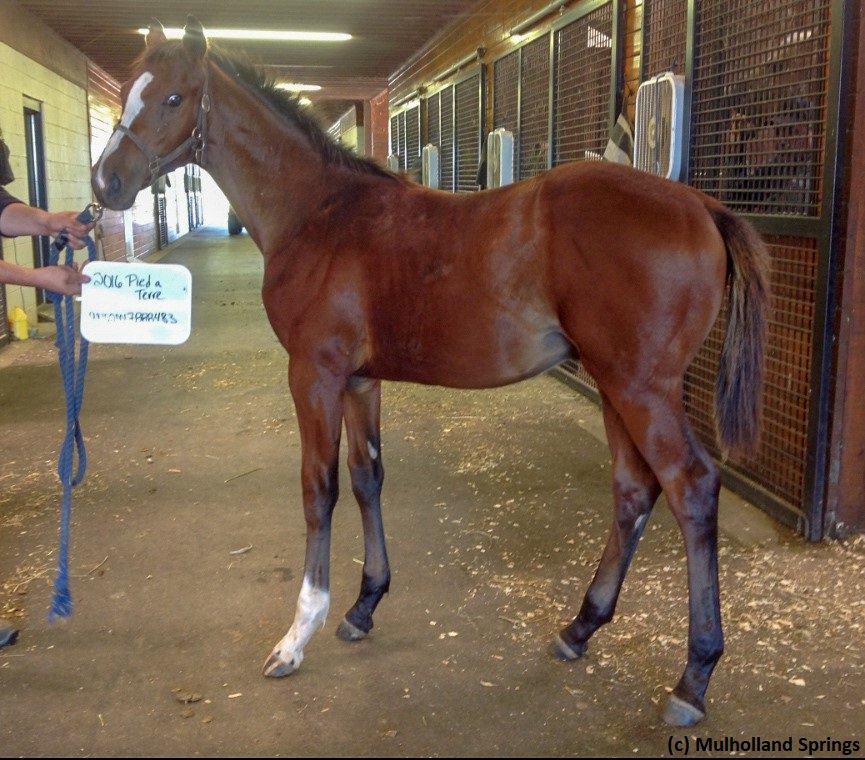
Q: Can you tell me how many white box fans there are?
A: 4